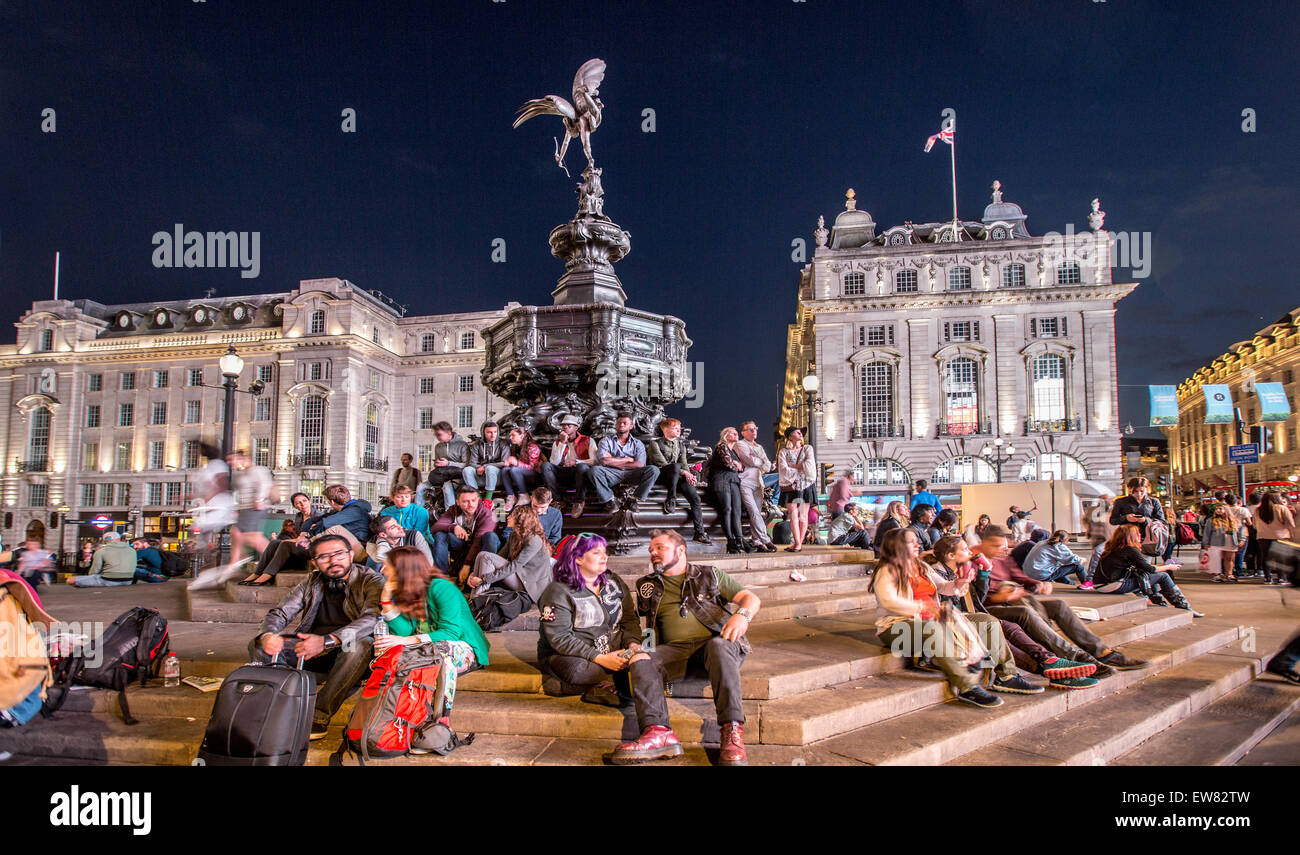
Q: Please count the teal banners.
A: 3